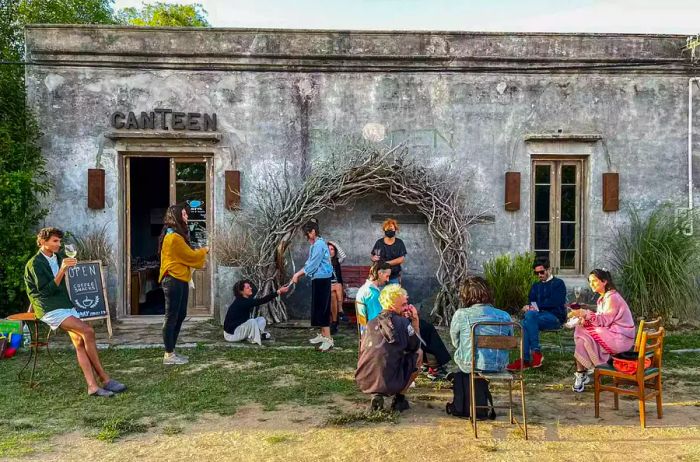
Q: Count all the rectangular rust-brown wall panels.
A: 4